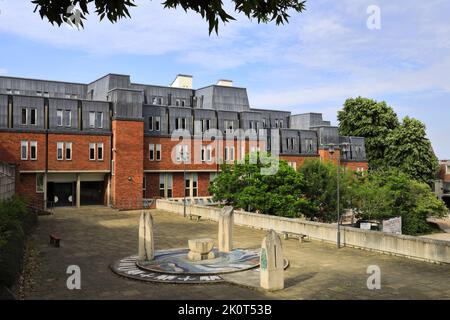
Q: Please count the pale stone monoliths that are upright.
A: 3